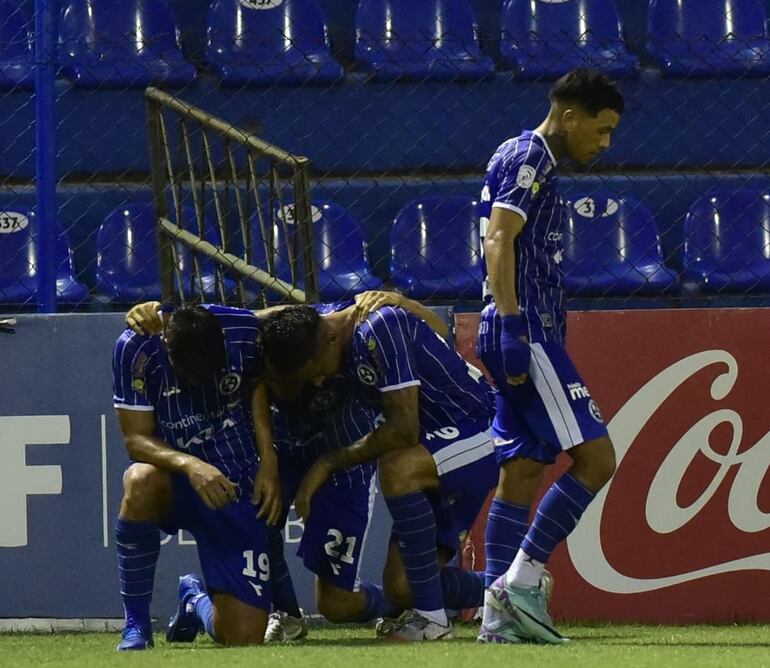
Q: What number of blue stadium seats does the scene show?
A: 12